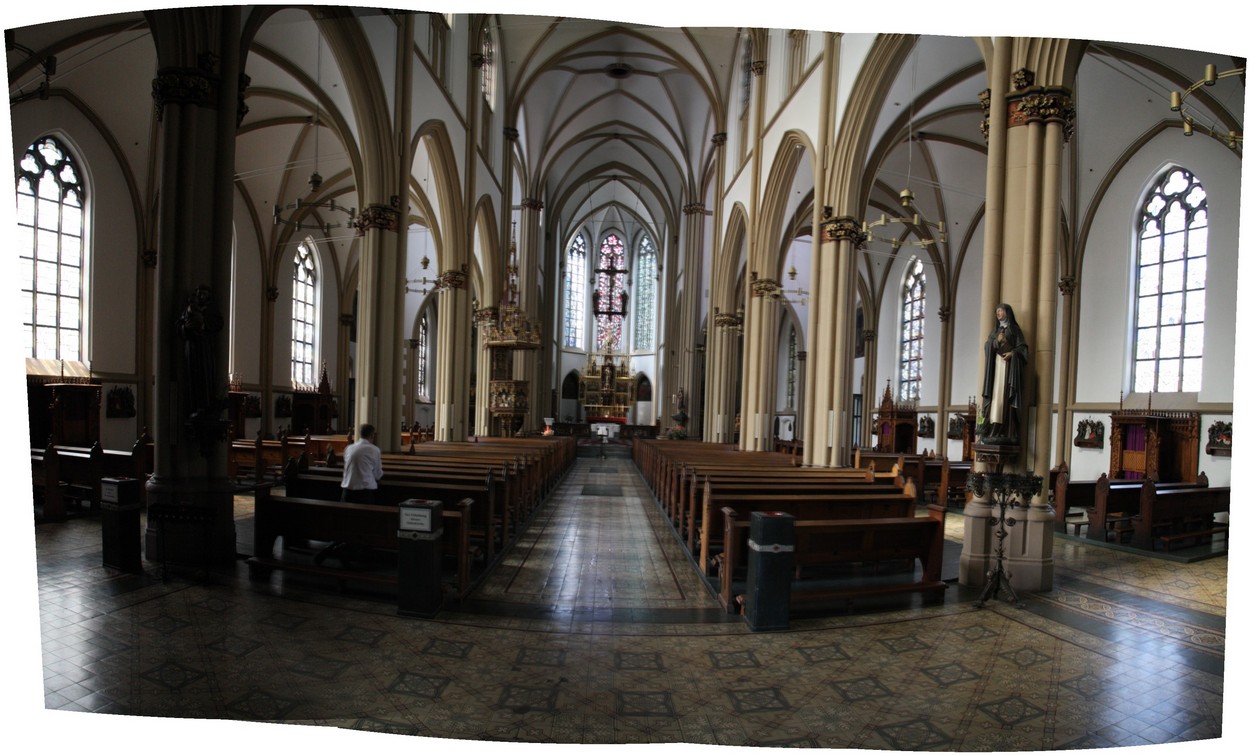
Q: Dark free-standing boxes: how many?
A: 3